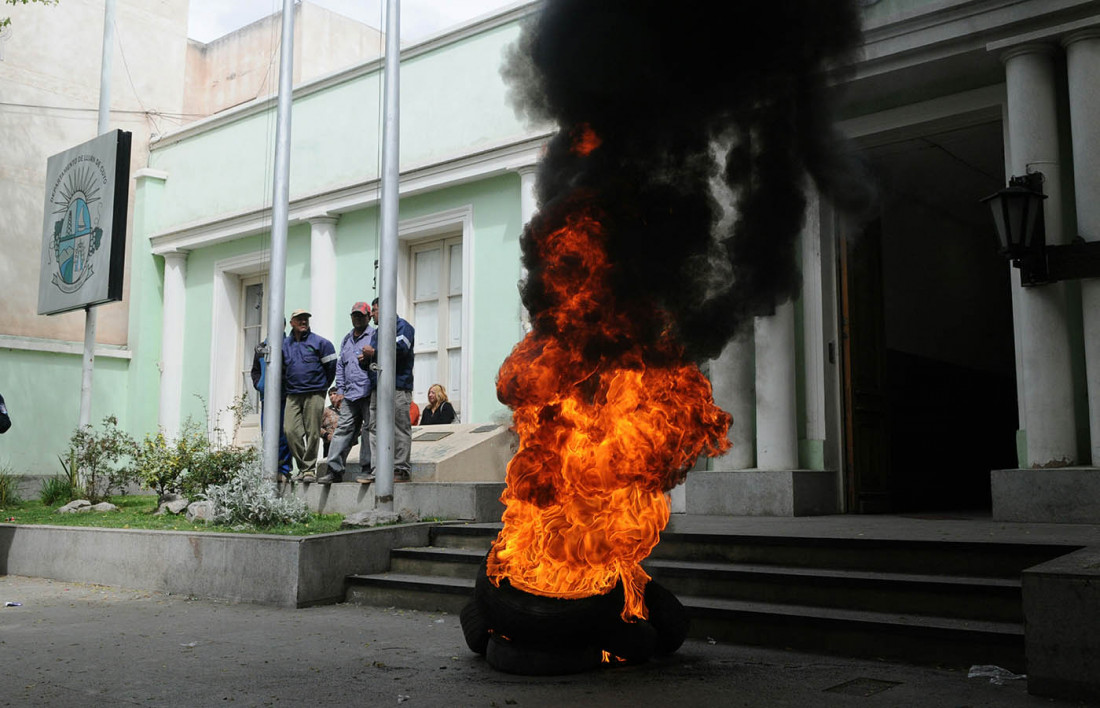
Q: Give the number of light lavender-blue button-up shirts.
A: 1